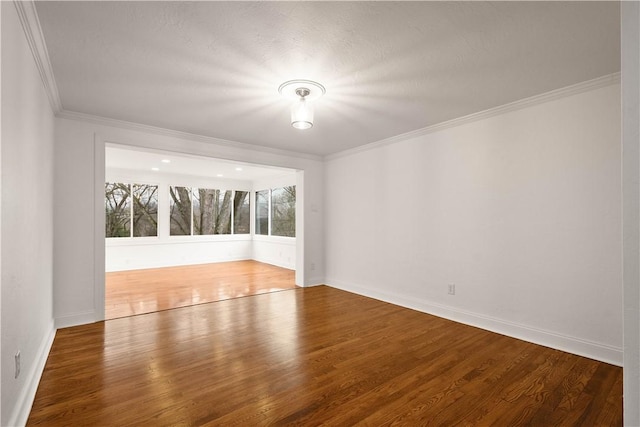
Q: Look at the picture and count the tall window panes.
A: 7